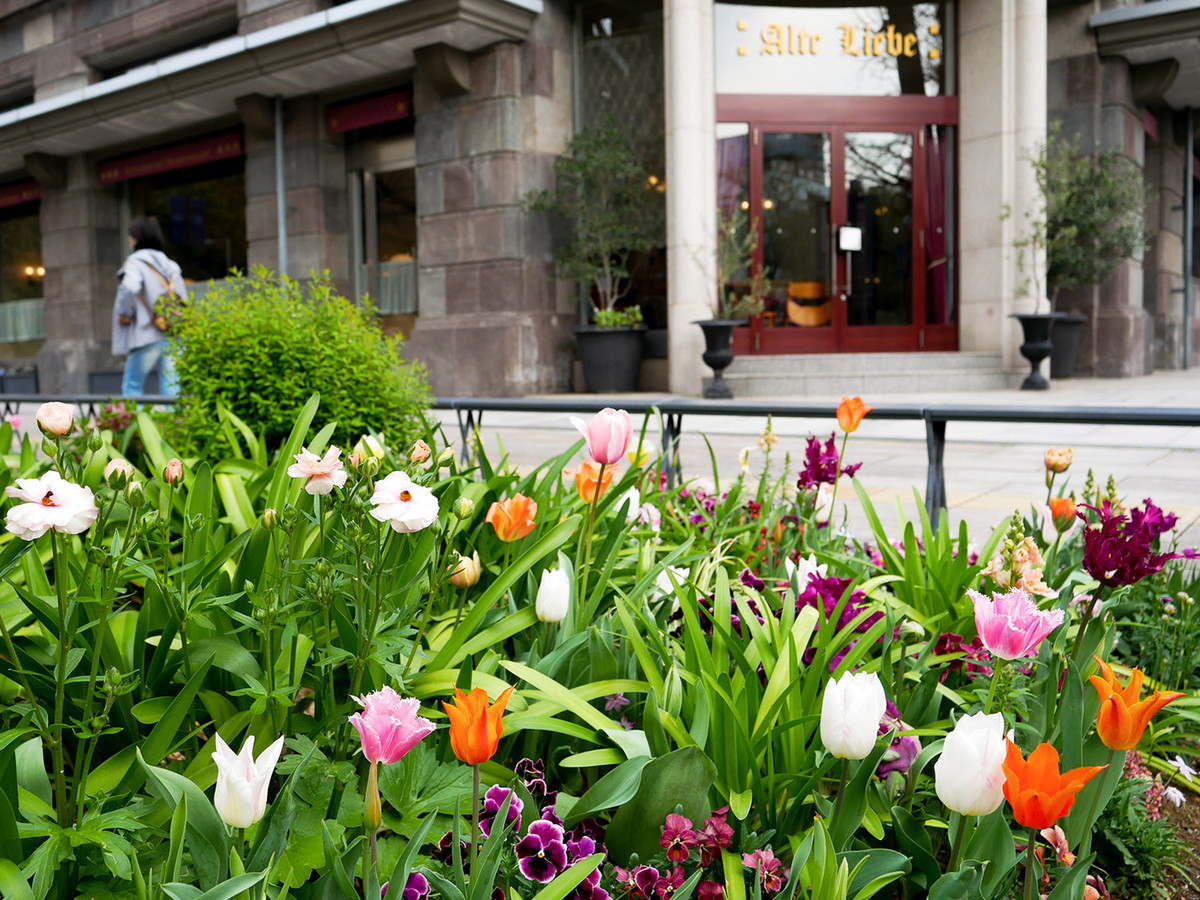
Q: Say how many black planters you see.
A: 4